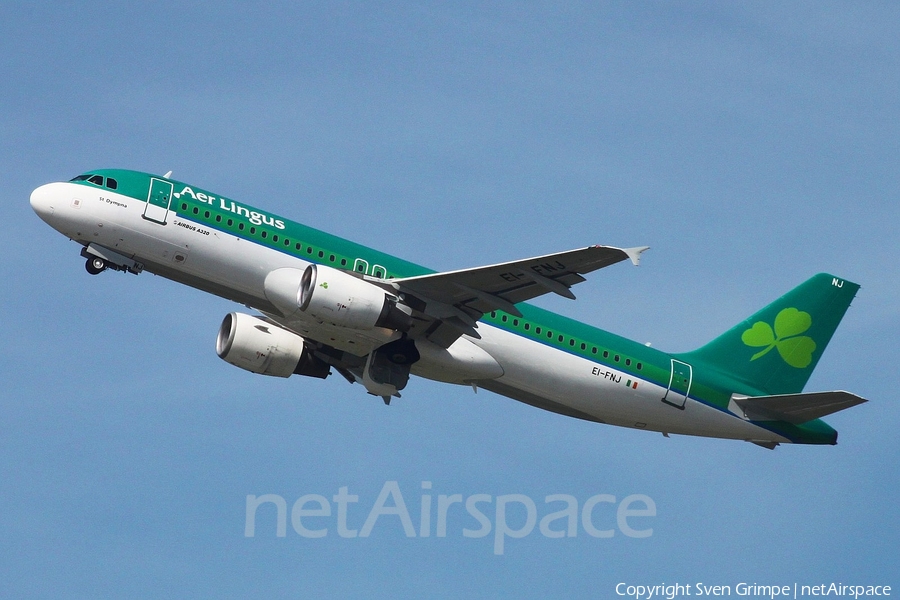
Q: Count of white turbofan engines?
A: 2